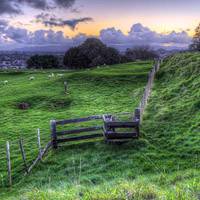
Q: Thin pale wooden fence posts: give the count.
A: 3